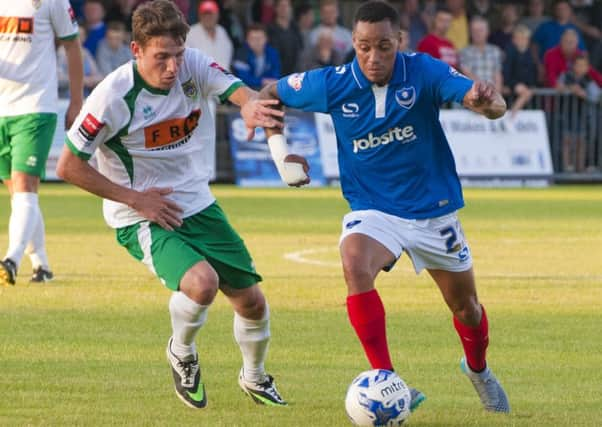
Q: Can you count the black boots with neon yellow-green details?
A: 2